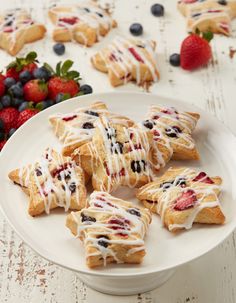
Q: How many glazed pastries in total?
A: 10